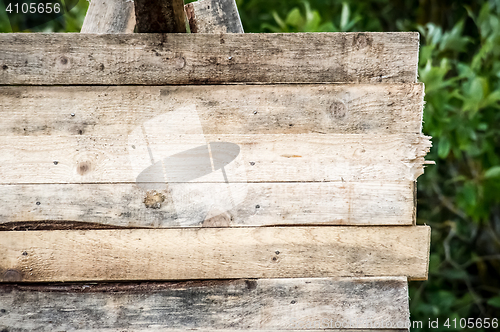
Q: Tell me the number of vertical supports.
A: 3